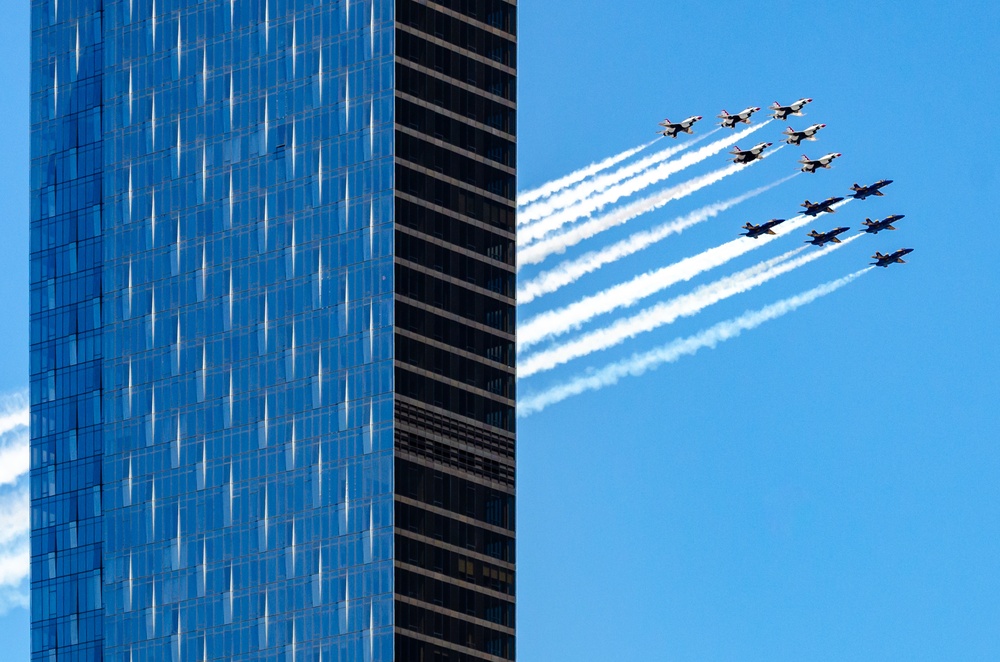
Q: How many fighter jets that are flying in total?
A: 12